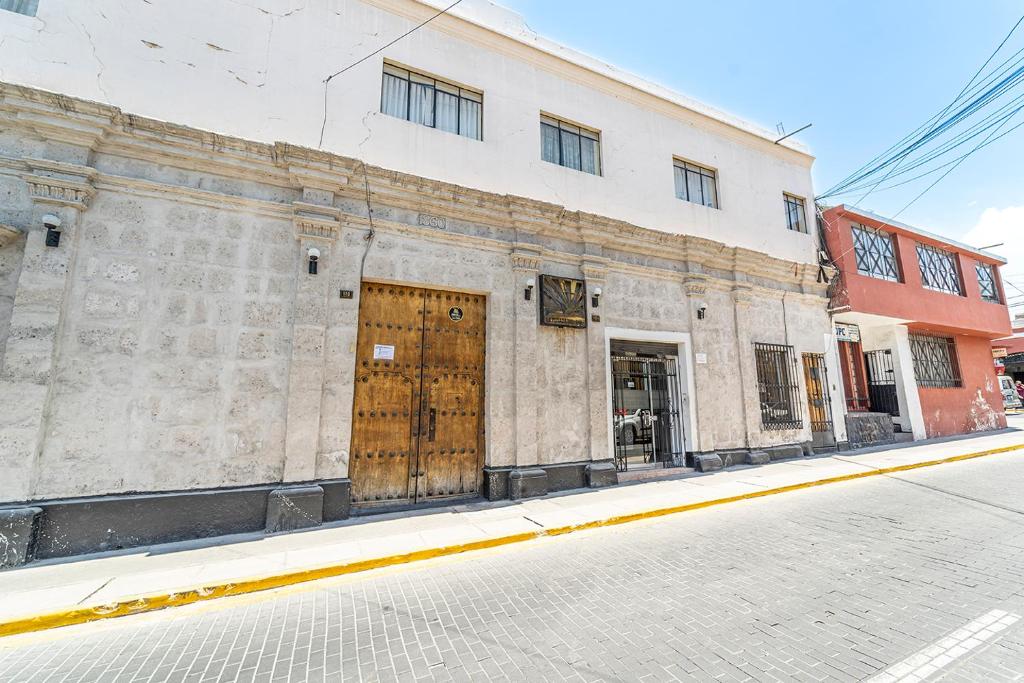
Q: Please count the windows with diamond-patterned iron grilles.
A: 4